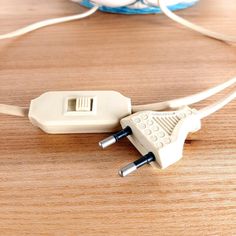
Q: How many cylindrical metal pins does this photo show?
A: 2